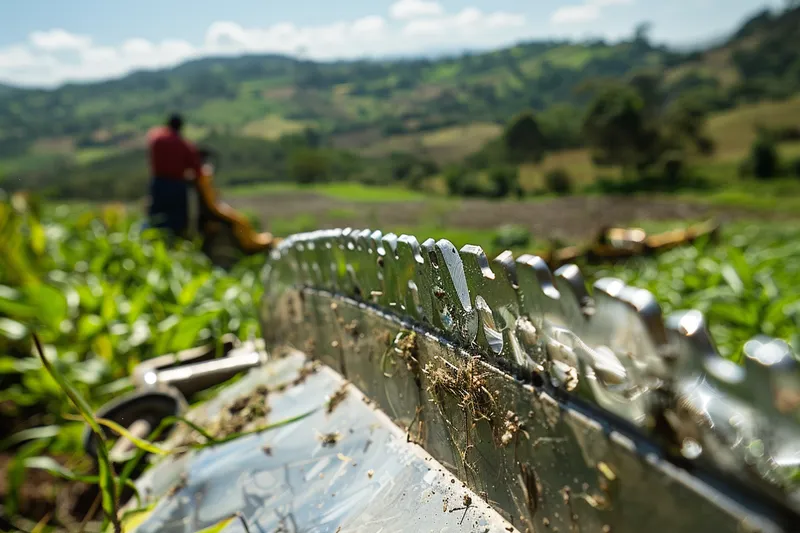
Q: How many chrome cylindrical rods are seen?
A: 1